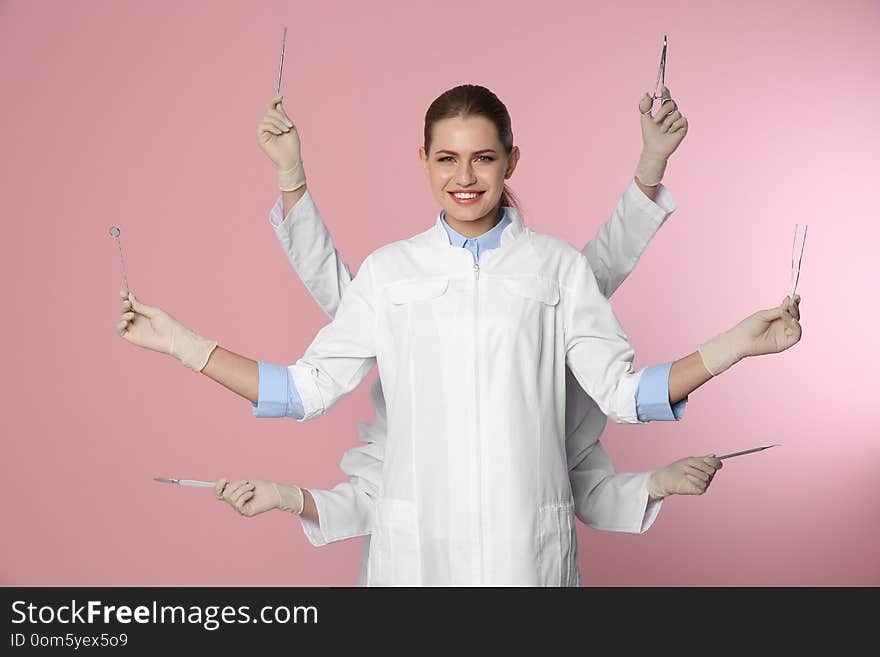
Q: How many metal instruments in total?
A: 6